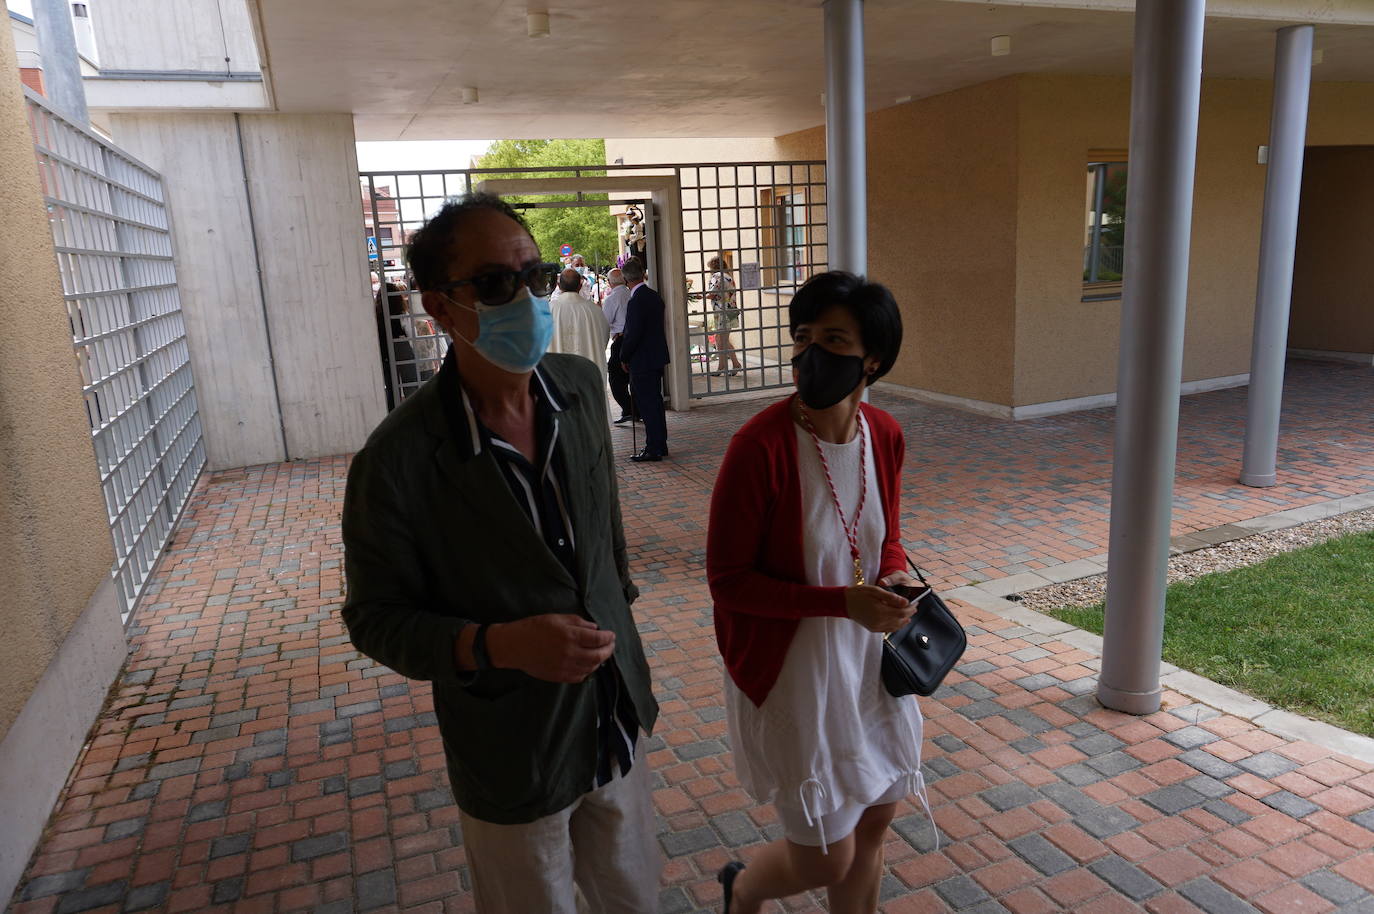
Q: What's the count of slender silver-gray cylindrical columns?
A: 3